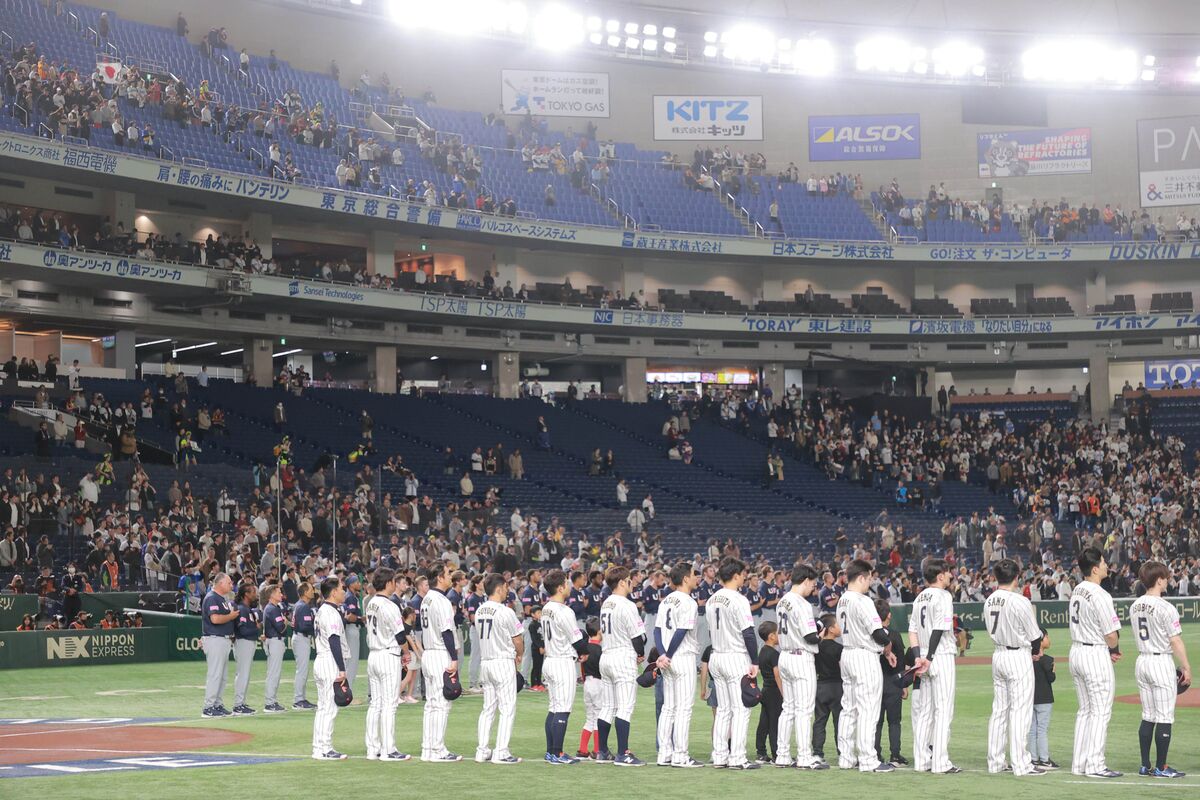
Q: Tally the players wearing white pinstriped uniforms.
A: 14